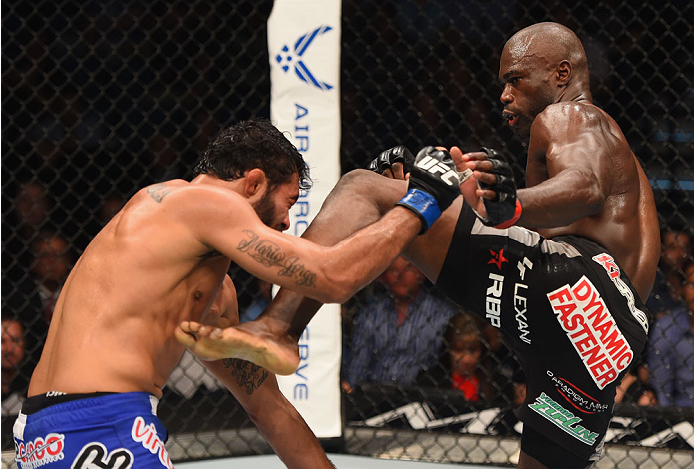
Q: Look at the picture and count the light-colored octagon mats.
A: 1